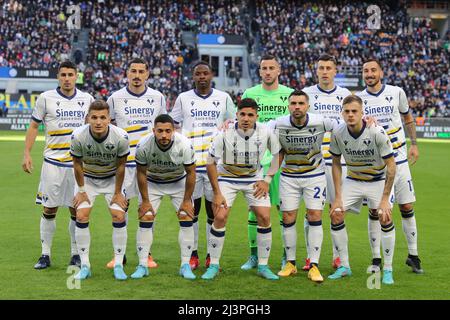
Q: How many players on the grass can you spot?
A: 11